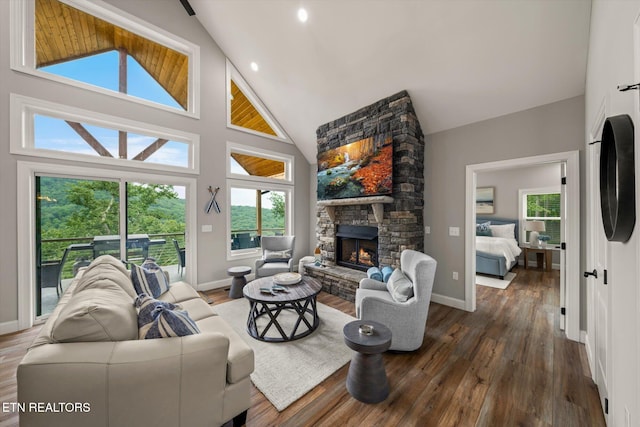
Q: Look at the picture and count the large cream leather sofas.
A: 1